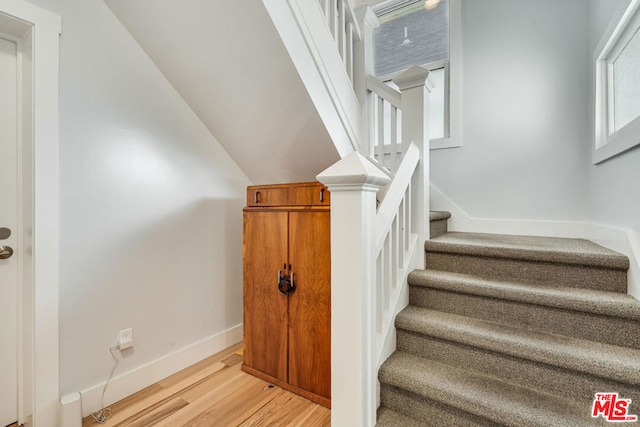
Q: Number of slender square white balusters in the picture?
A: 11